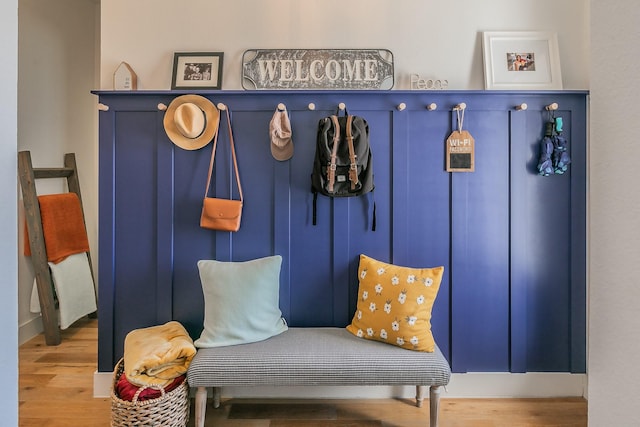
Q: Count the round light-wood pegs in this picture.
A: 11